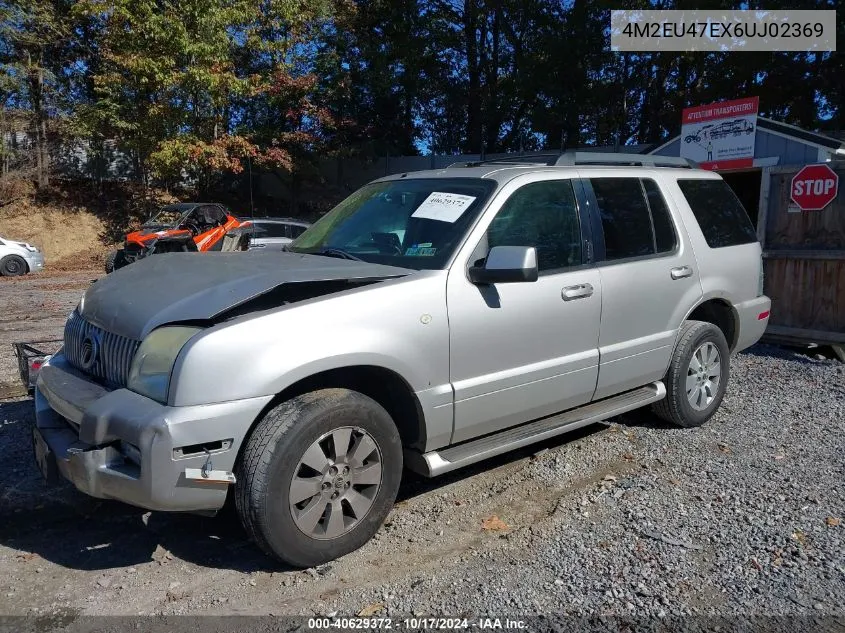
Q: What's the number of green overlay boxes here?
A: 0